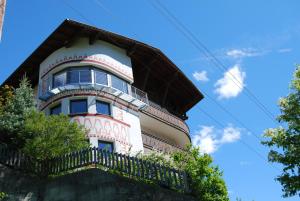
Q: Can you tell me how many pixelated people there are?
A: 0